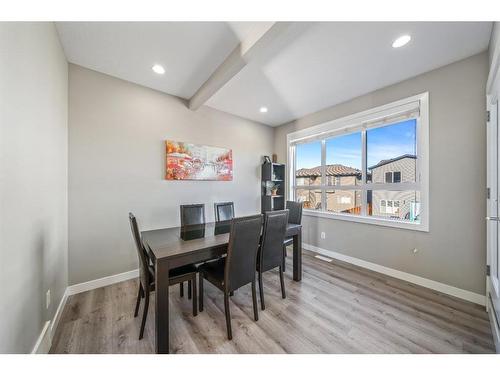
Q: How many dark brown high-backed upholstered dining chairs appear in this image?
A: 6